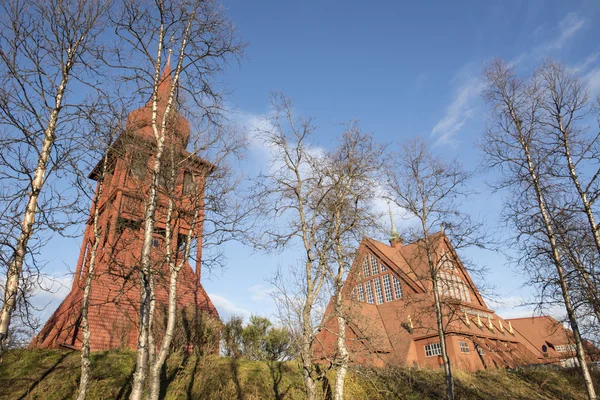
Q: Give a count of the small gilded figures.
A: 6